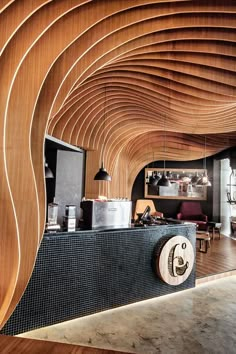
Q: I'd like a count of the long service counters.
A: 1